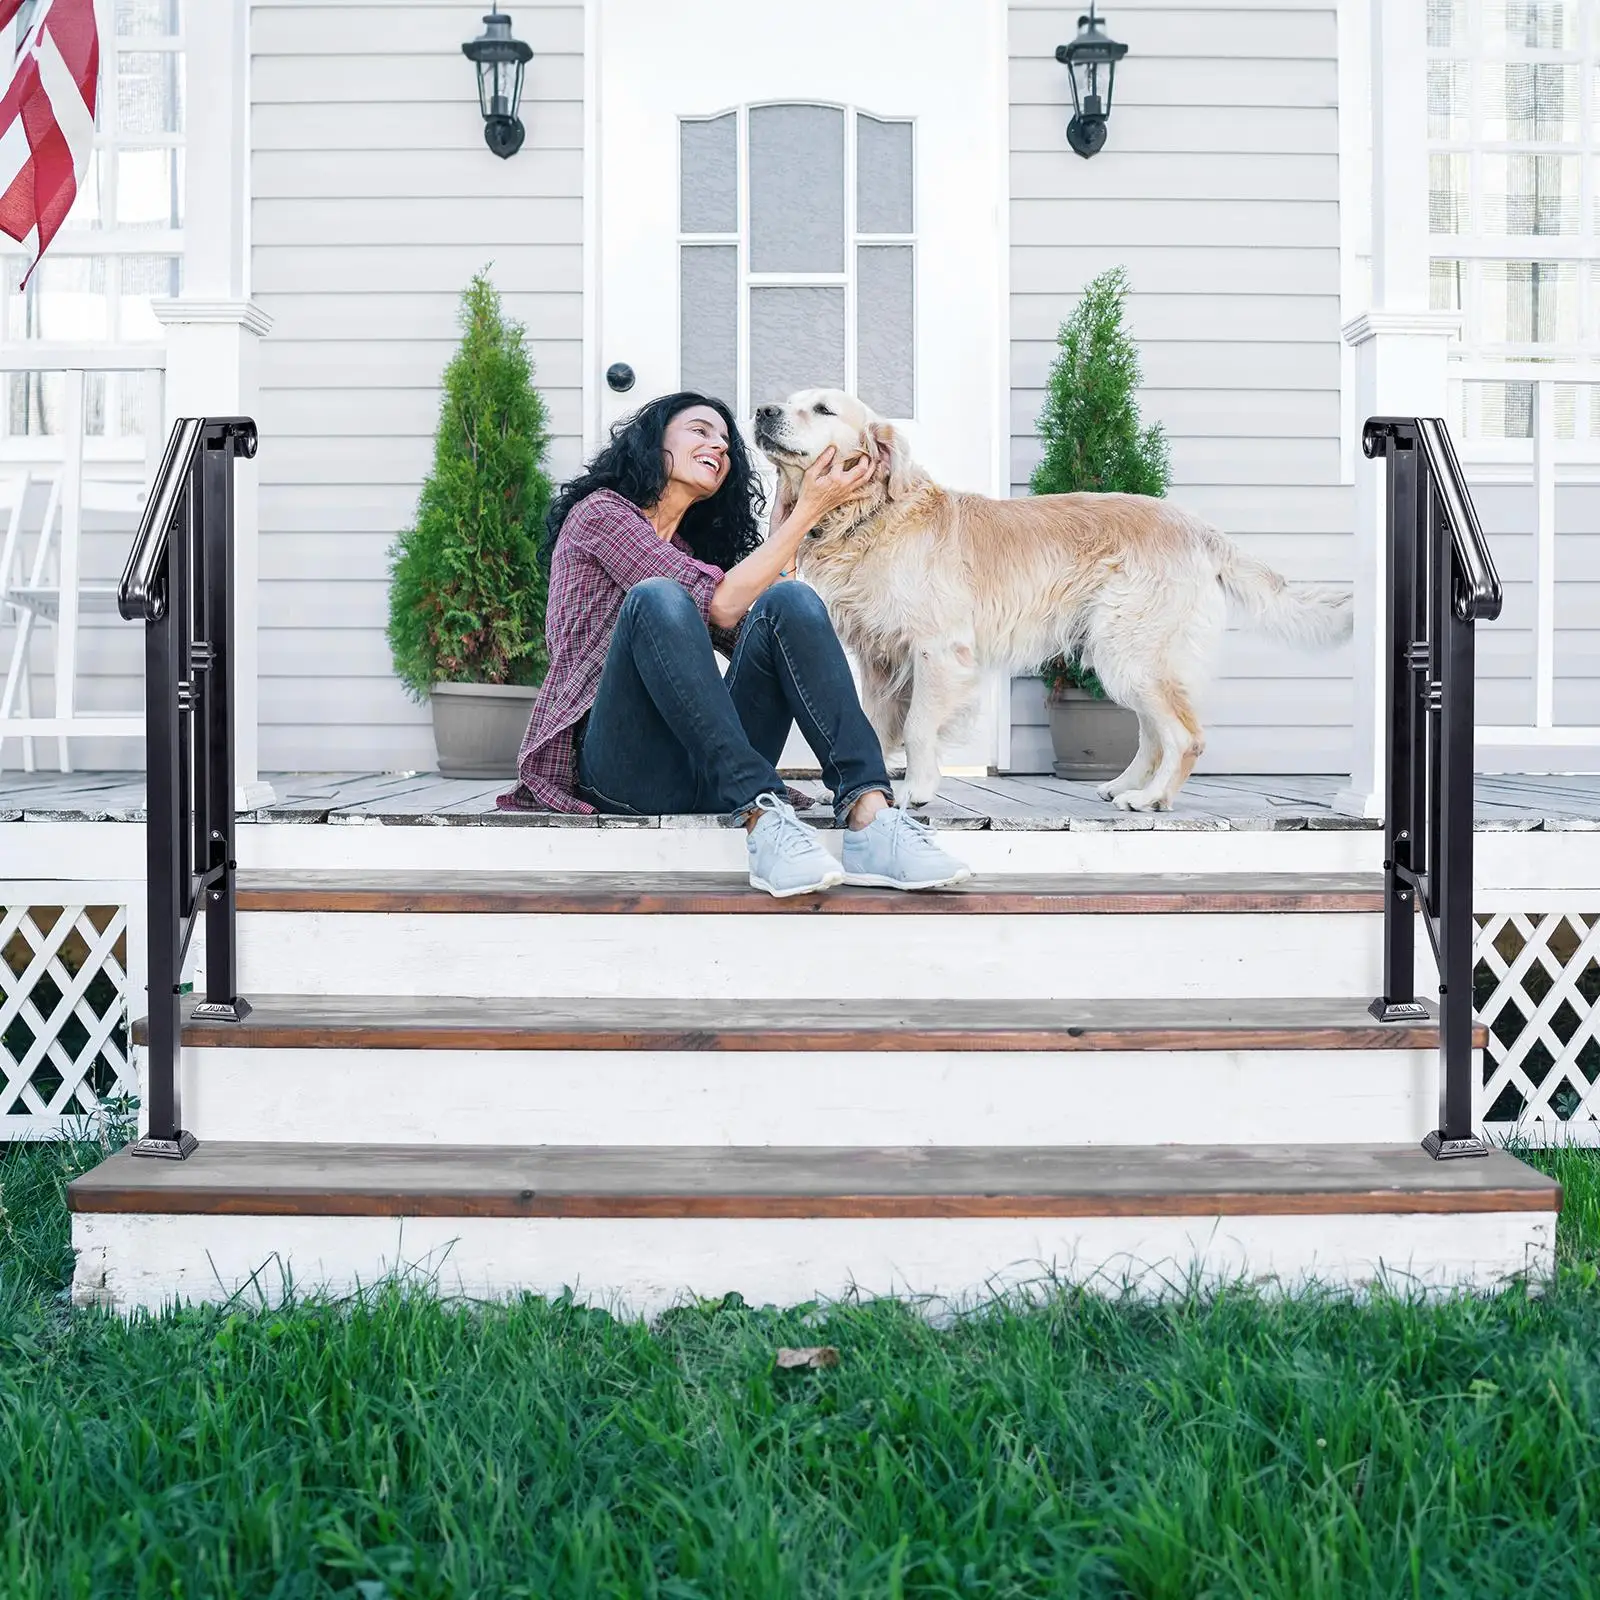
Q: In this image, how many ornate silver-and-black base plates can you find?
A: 4